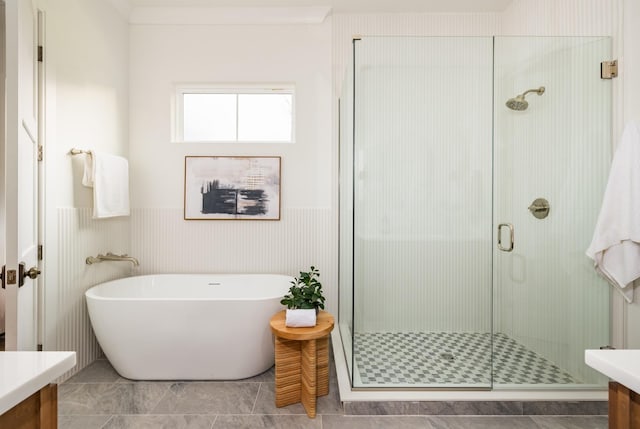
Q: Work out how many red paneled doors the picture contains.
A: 0